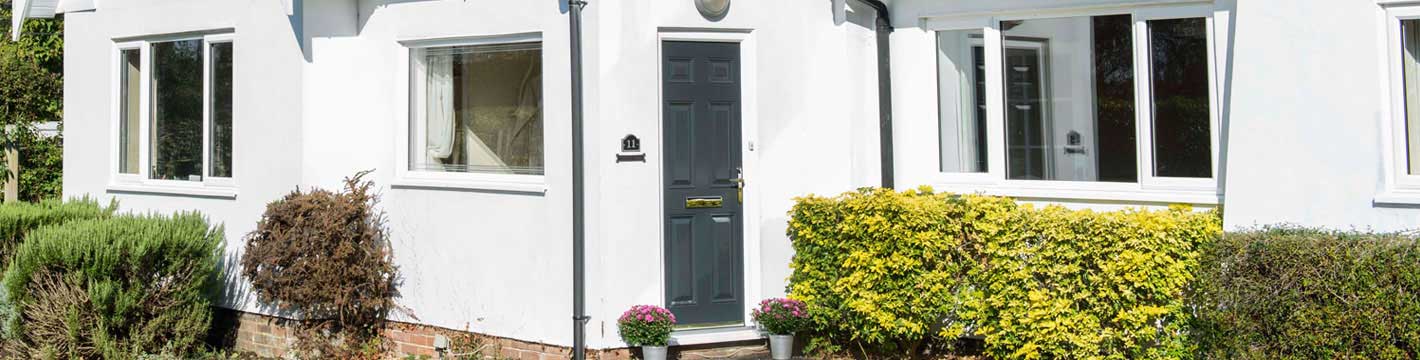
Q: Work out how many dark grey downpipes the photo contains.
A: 2